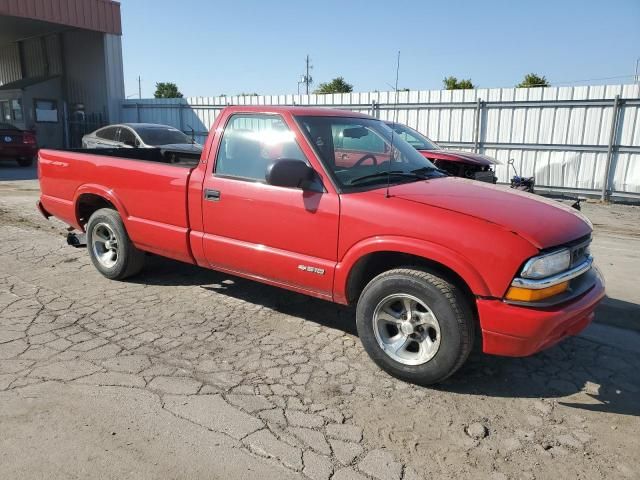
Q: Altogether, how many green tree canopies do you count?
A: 4